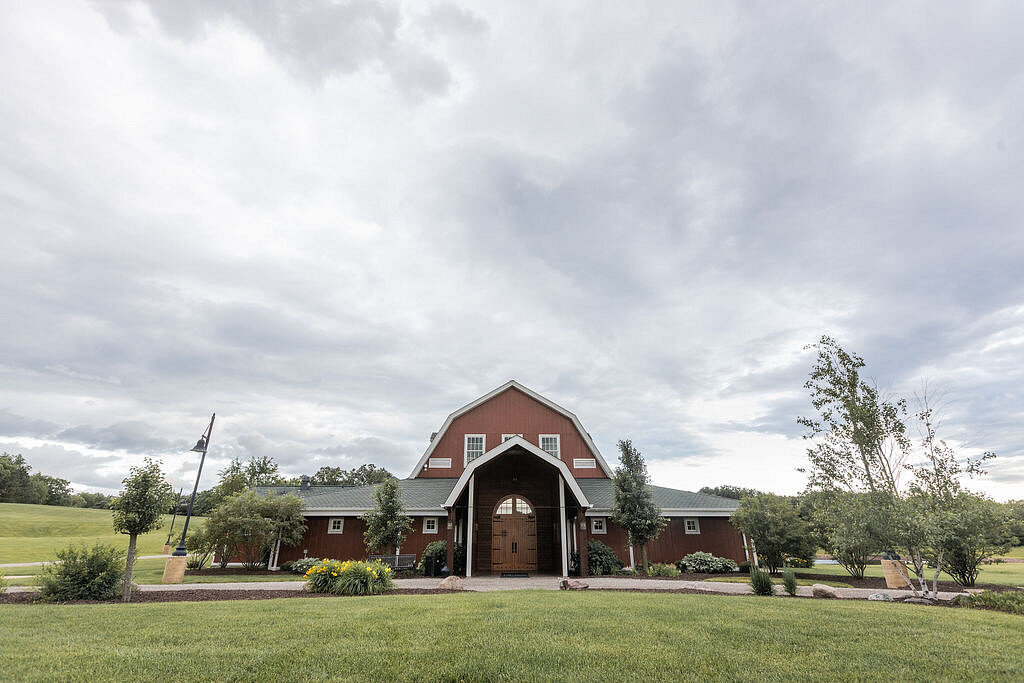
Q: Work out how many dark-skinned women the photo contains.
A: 0